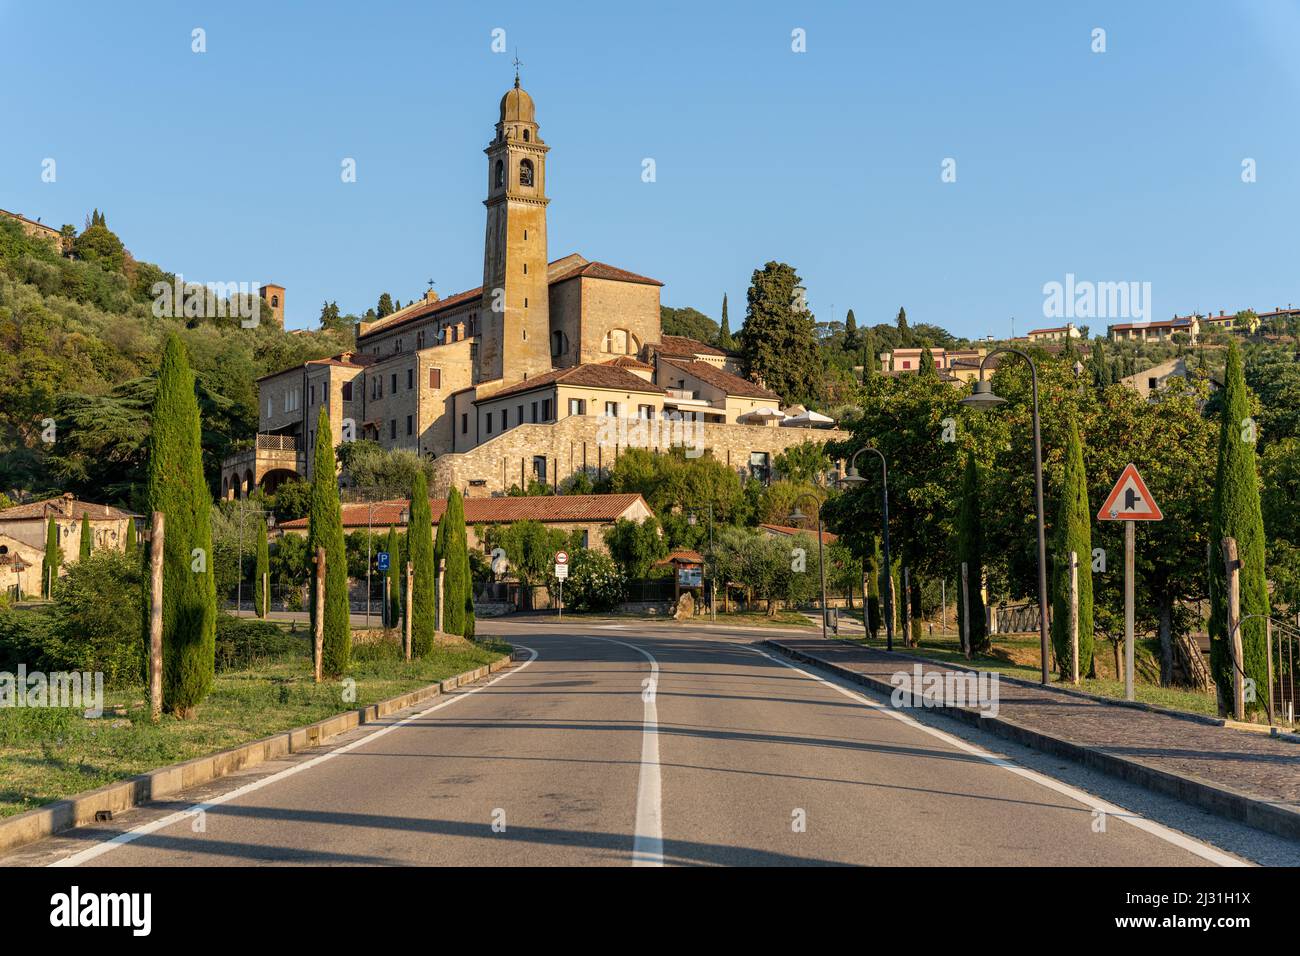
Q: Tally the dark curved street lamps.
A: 3